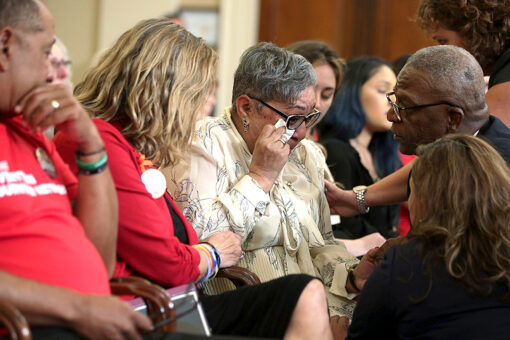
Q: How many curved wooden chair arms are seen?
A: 3